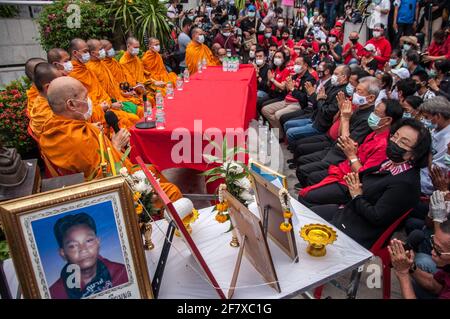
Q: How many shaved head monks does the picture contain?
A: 10